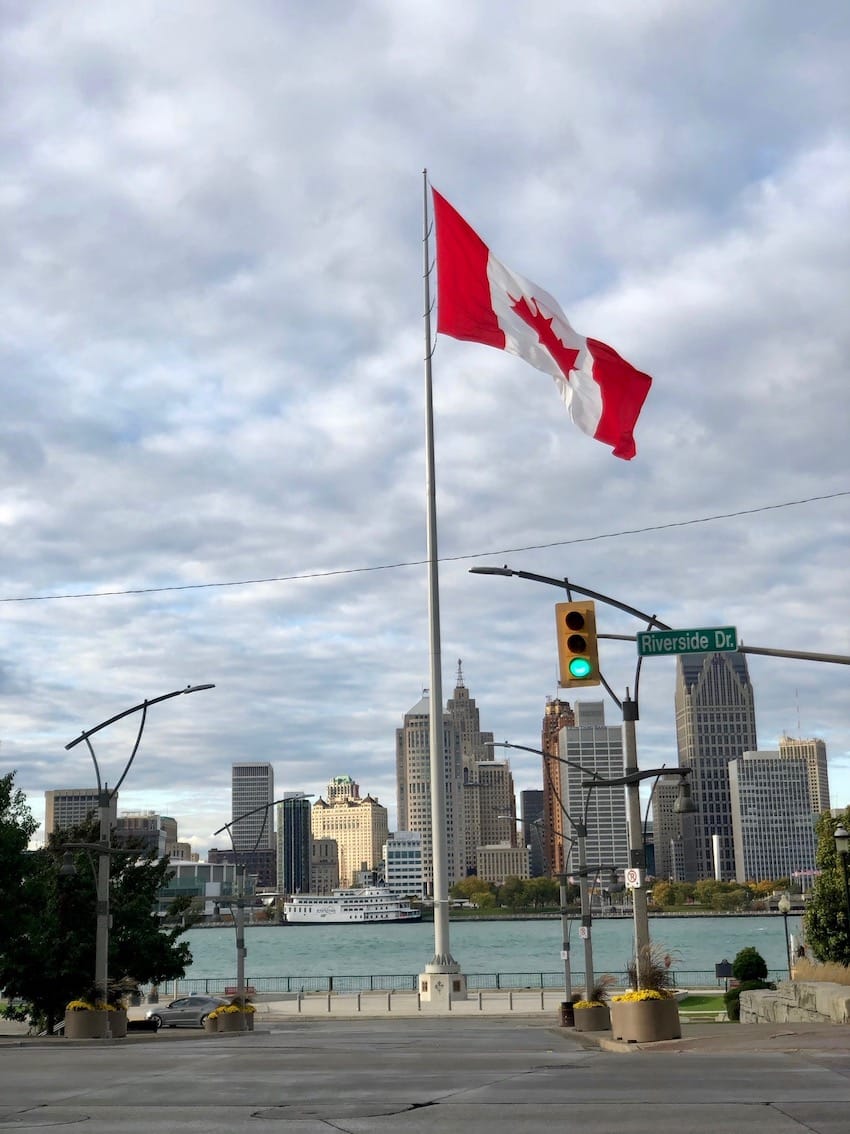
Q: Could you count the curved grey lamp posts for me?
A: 5